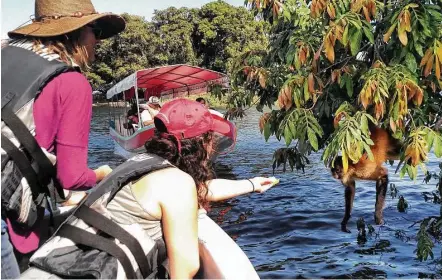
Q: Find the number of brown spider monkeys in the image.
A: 1